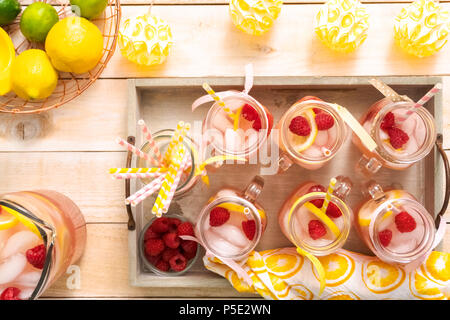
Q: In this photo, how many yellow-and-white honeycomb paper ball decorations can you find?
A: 4